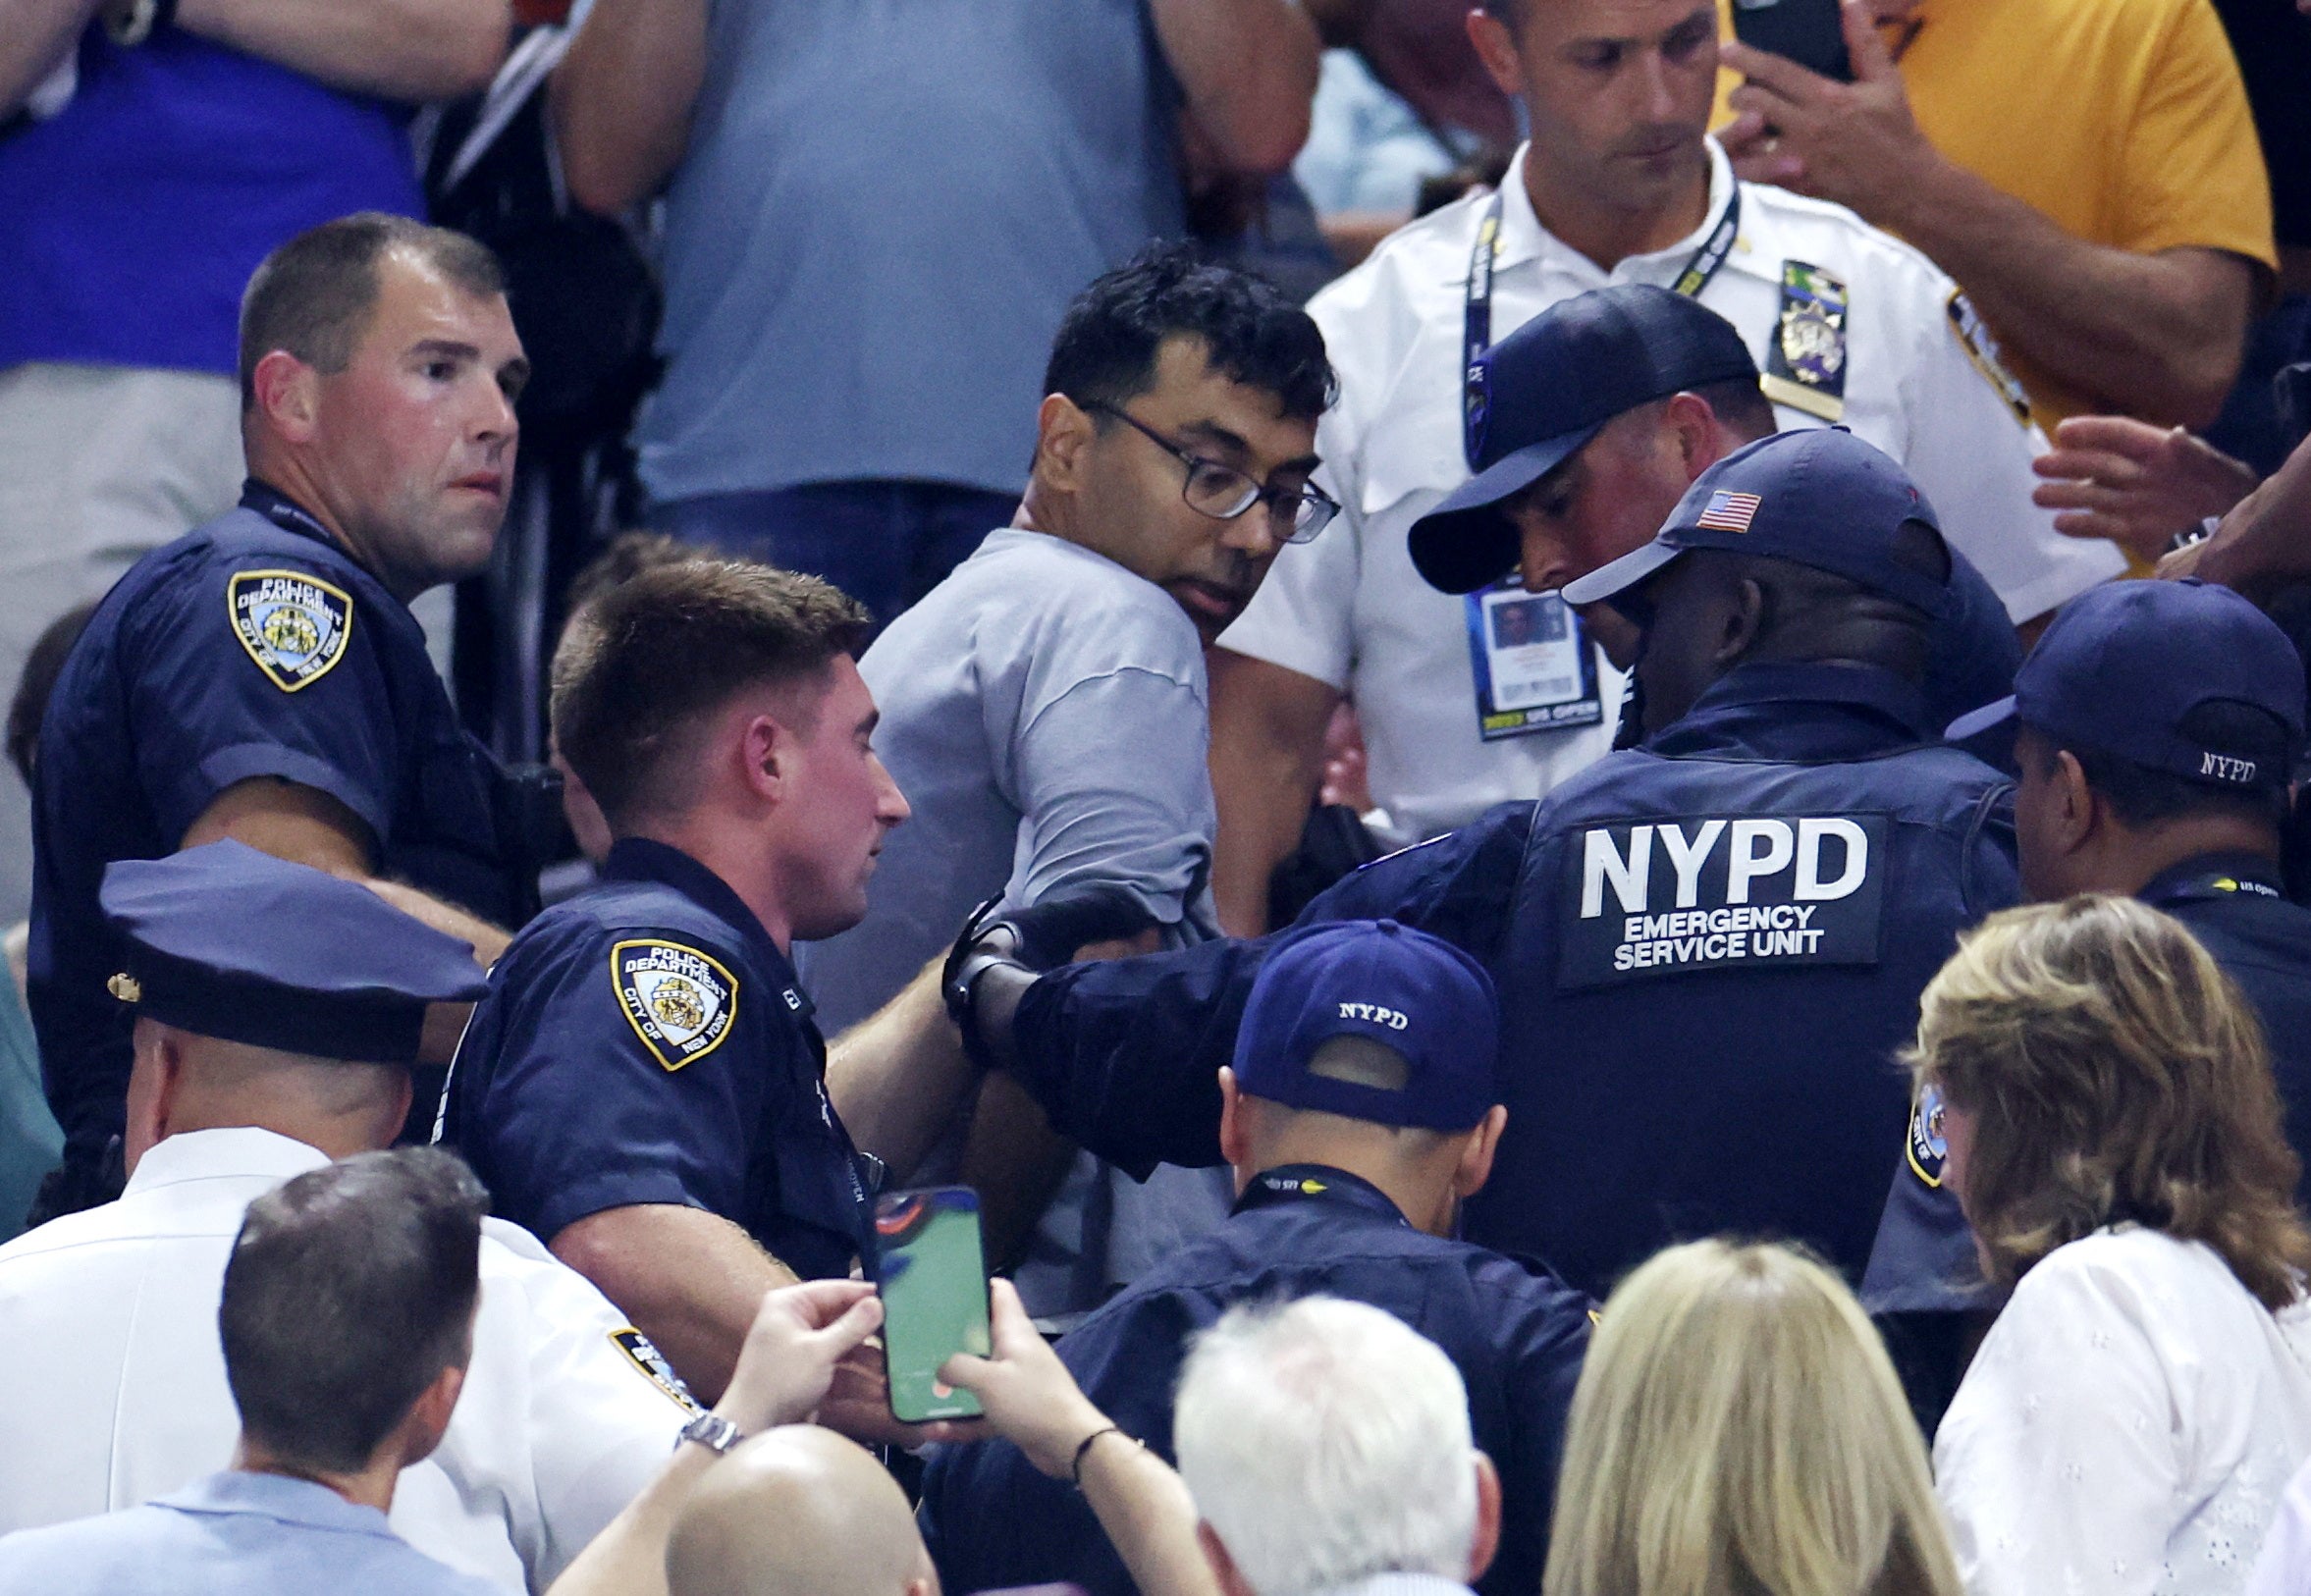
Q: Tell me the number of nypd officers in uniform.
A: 8